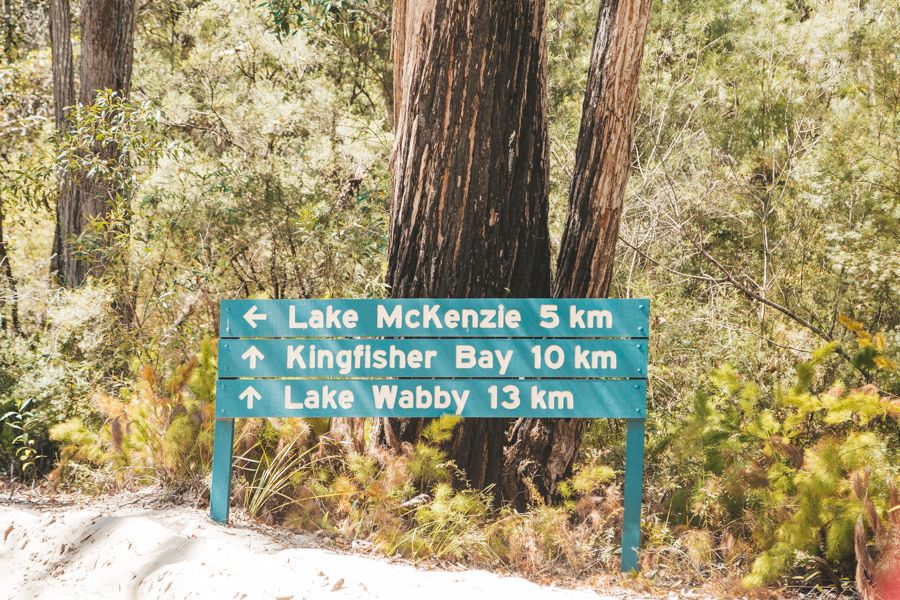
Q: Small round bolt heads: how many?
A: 12